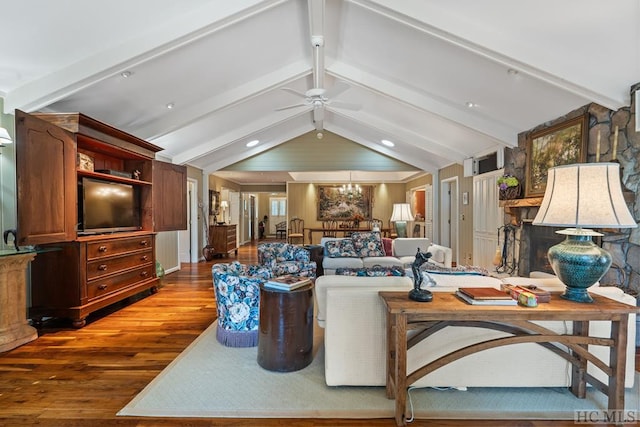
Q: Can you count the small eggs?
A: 0